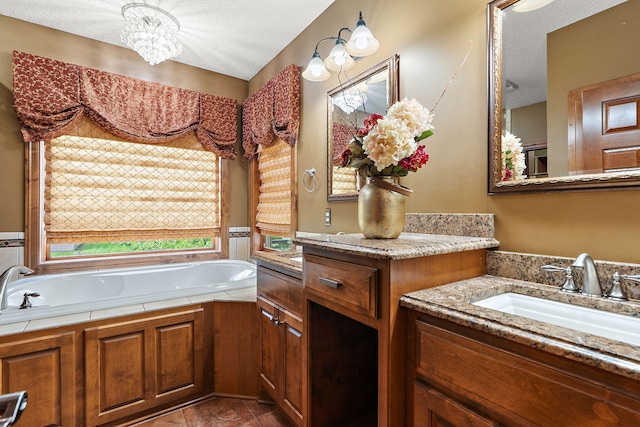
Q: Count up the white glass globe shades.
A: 3